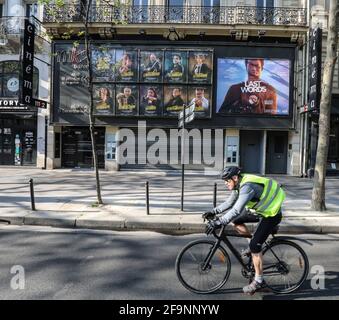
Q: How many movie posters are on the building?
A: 11